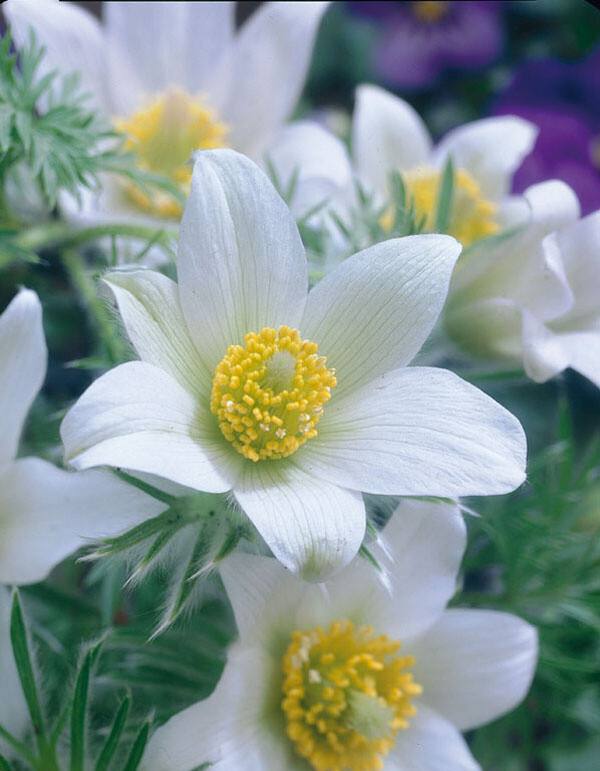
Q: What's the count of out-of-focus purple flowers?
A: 2